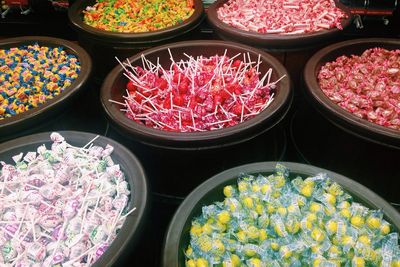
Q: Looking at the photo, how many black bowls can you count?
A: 7